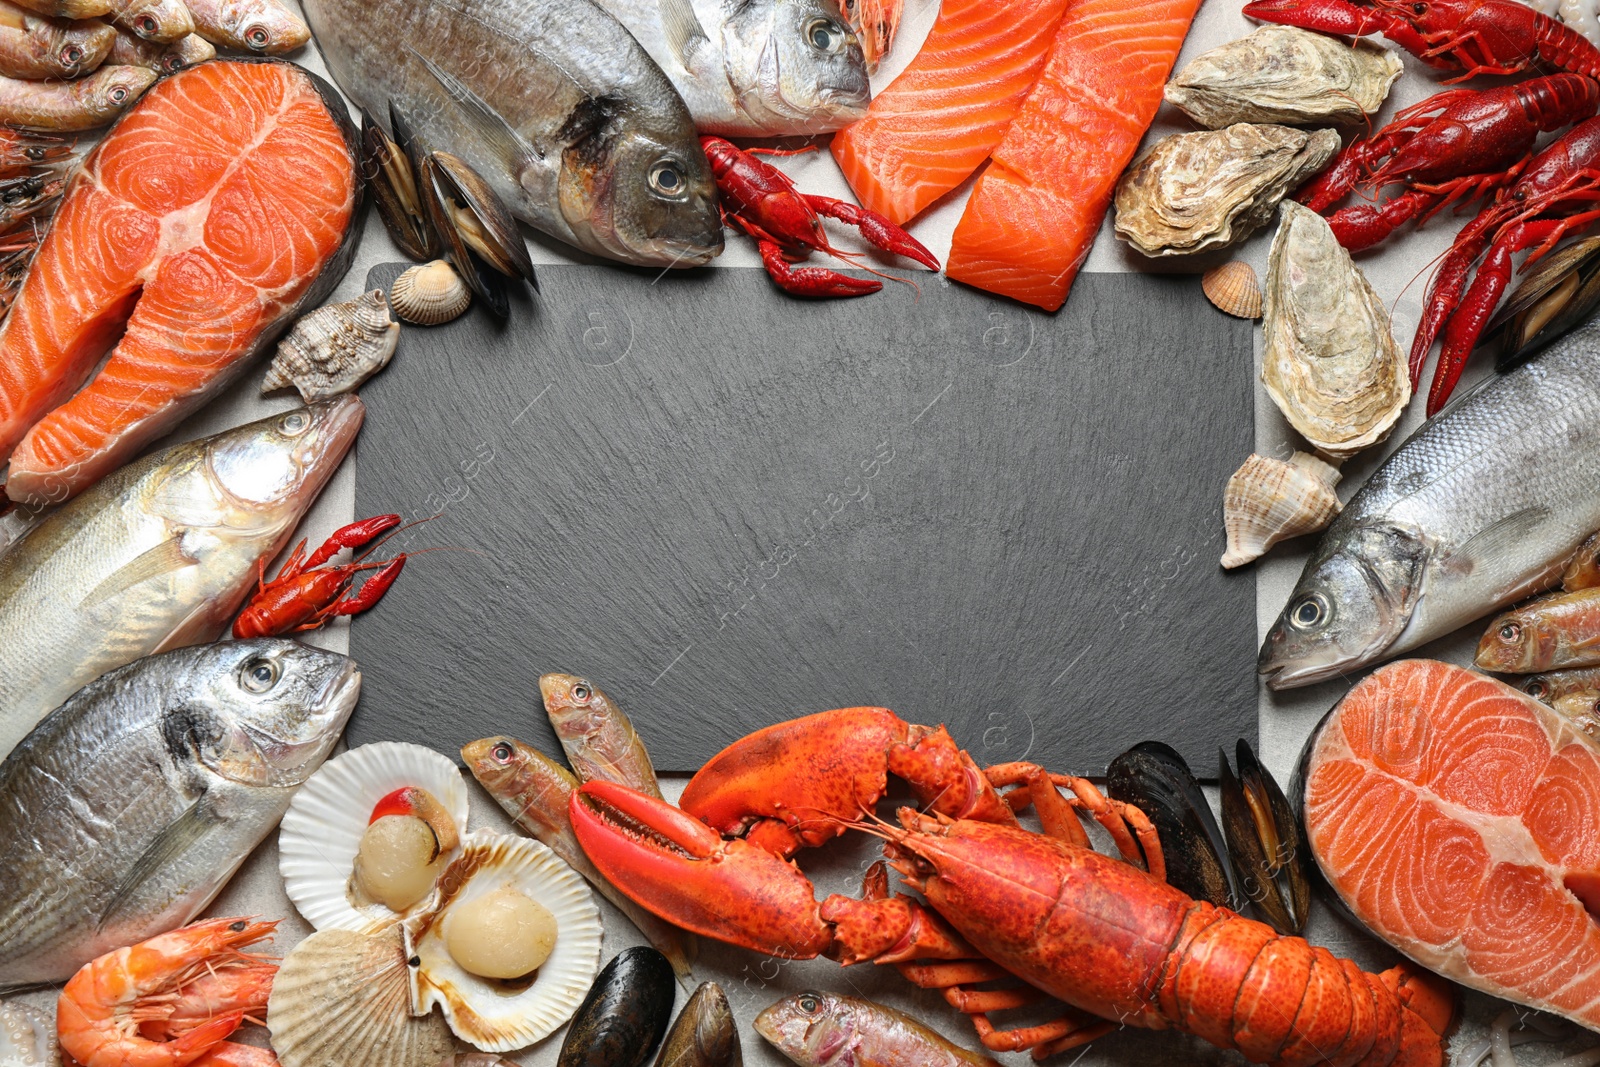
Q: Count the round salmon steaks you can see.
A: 2